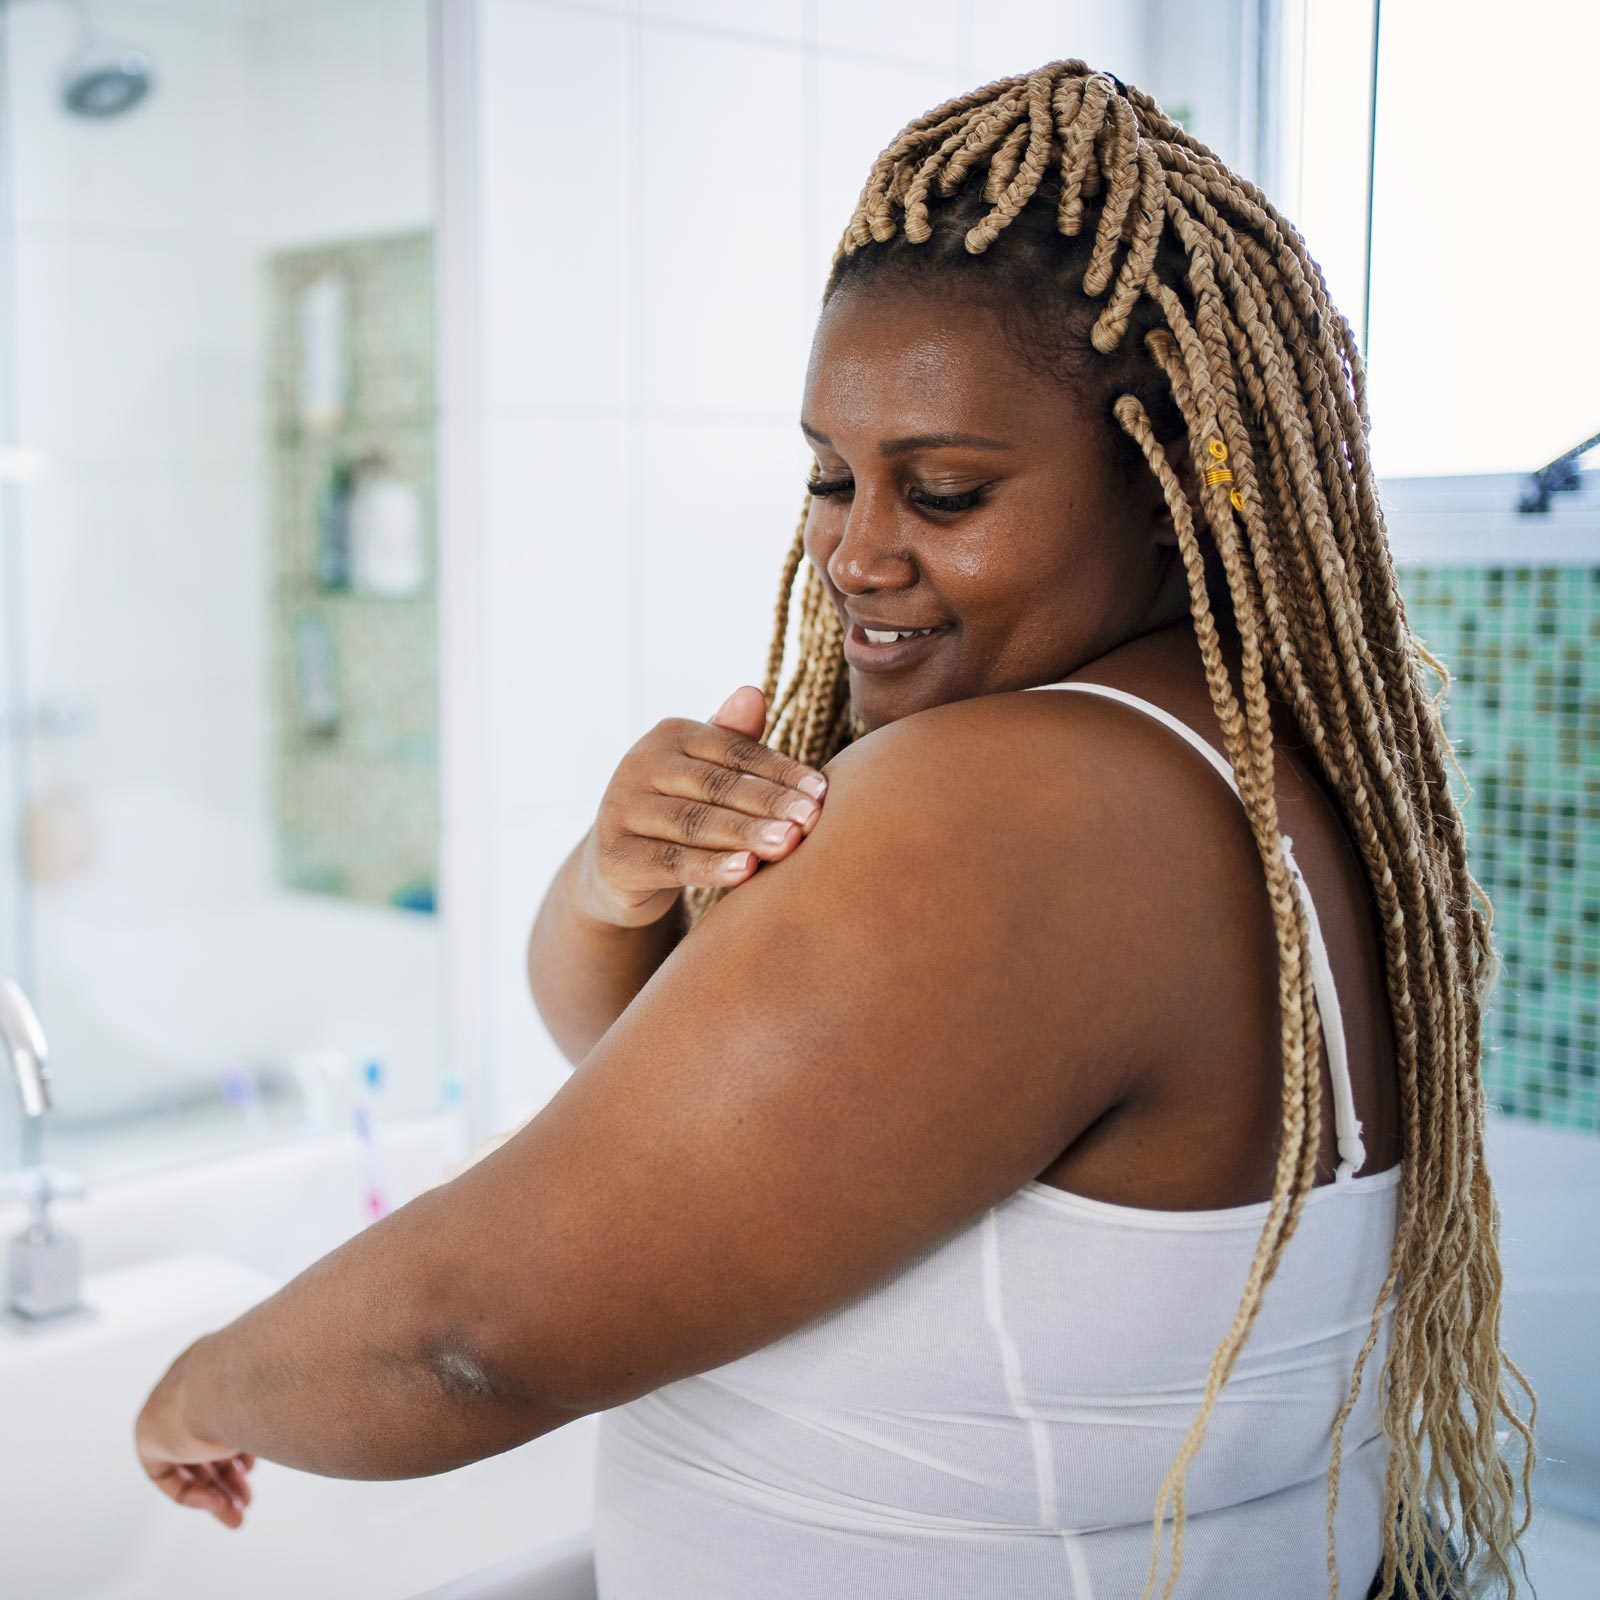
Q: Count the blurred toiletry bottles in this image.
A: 4